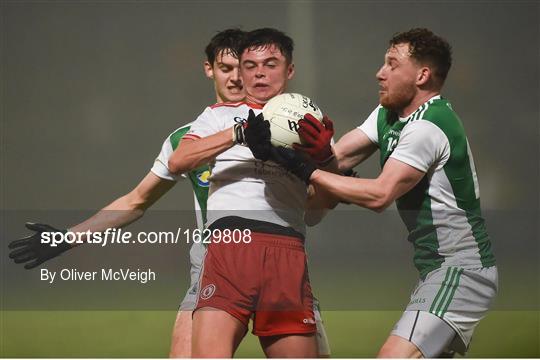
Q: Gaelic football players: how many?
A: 3